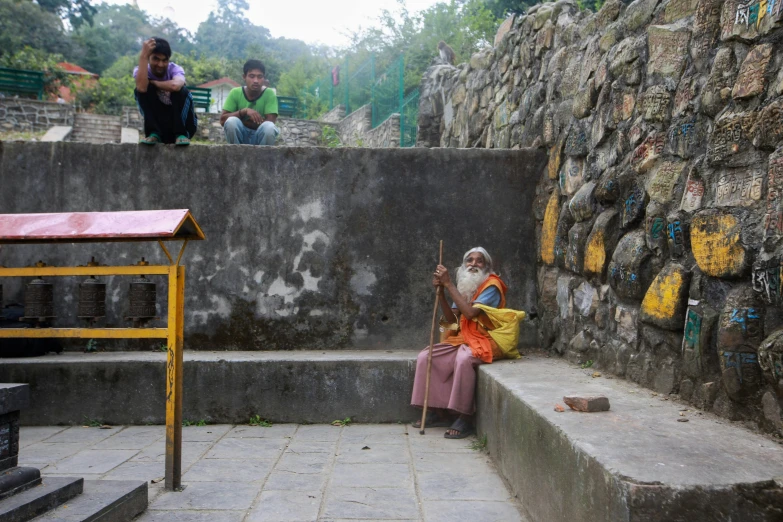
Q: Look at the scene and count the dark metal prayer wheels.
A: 3